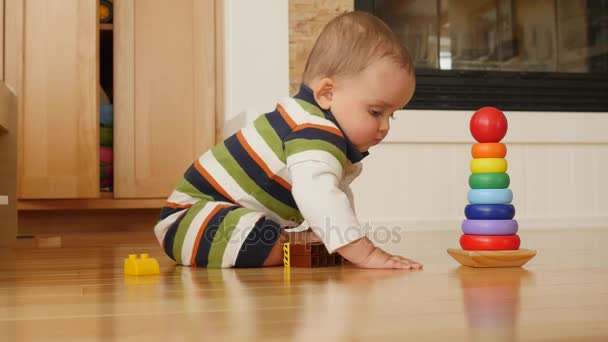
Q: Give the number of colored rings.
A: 7